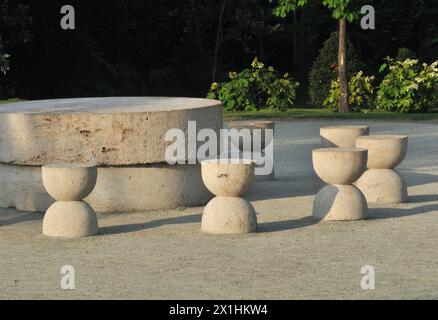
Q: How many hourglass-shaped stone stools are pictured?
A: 6